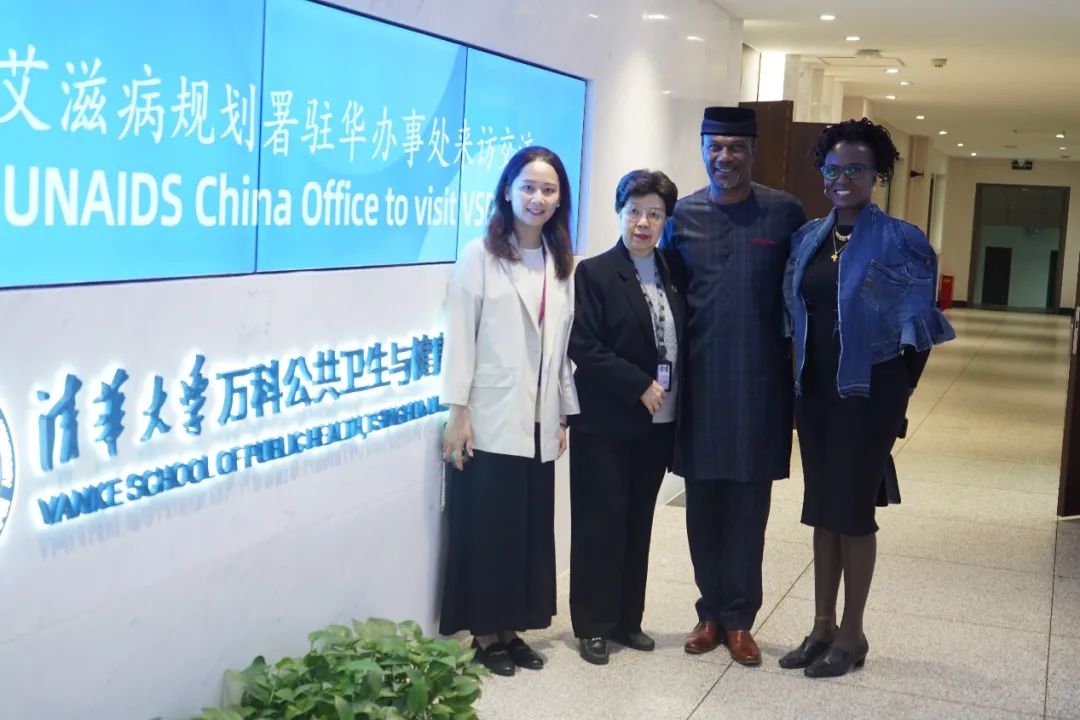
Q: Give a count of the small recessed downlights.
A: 11